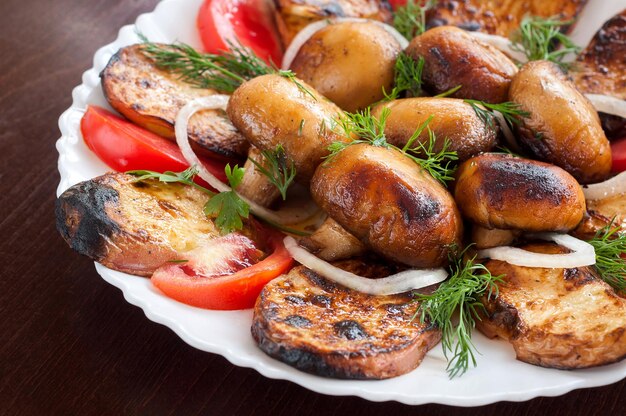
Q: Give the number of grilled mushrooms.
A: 7